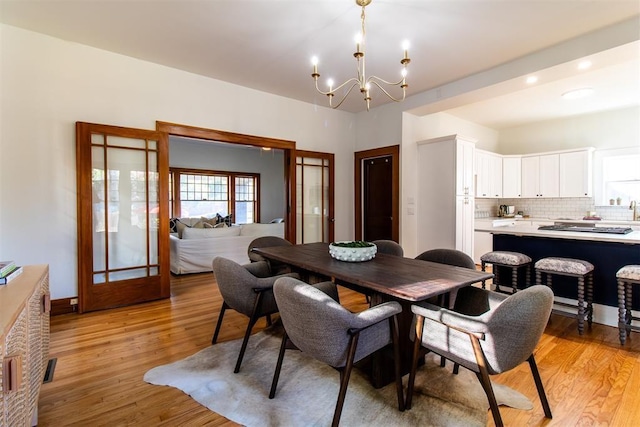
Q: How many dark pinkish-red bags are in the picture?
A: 0